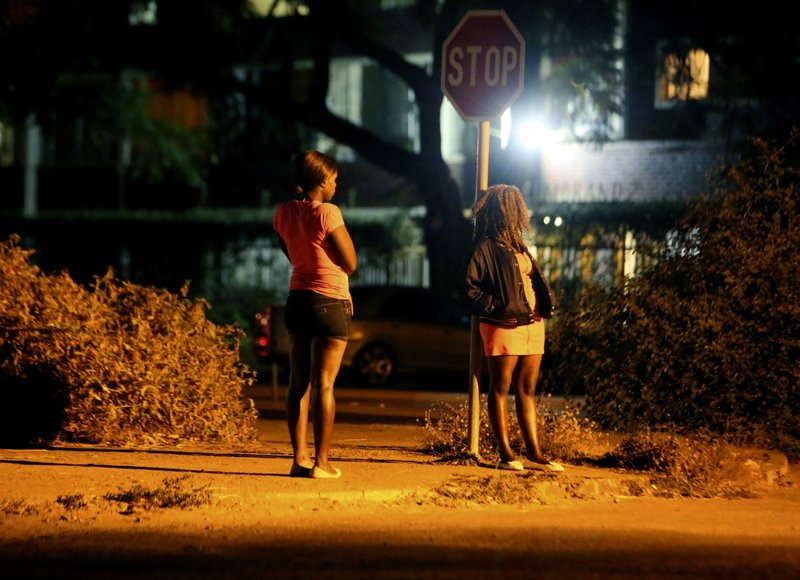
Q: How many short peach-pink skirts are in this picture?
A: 1